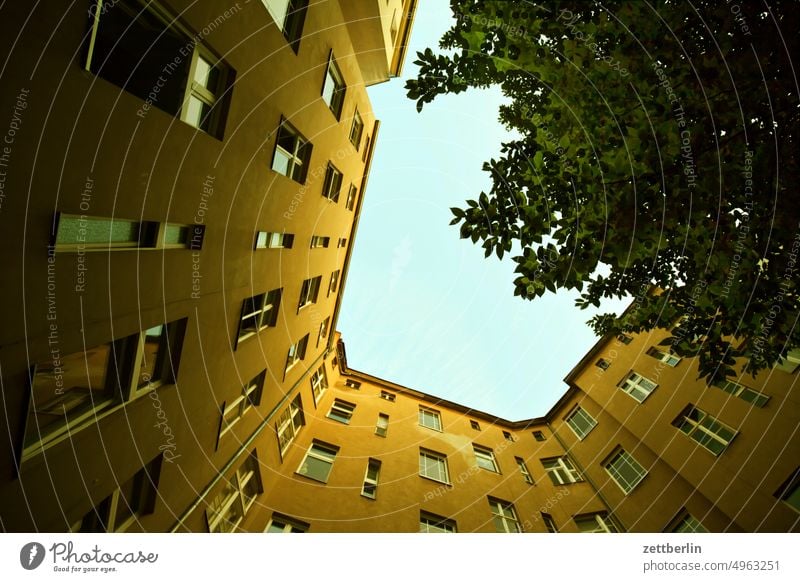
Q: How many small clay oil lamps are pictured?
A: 0